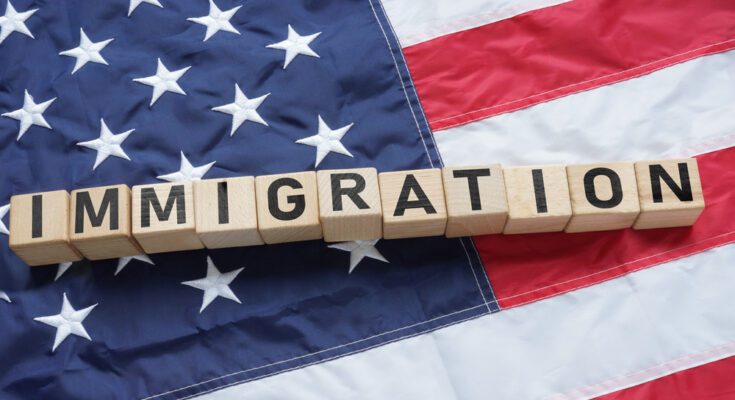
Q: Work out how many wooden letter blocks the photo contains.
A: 11